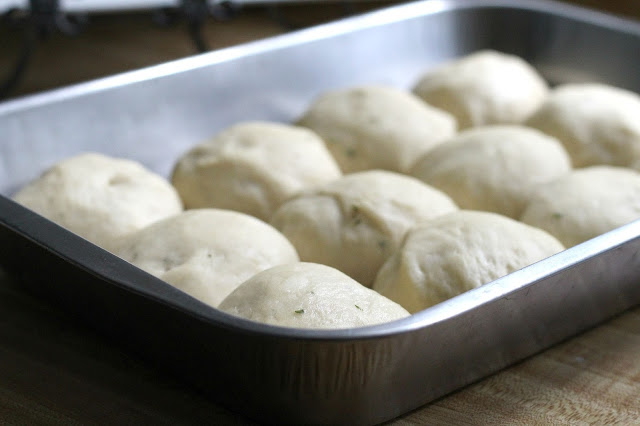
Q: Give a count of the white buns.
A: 11